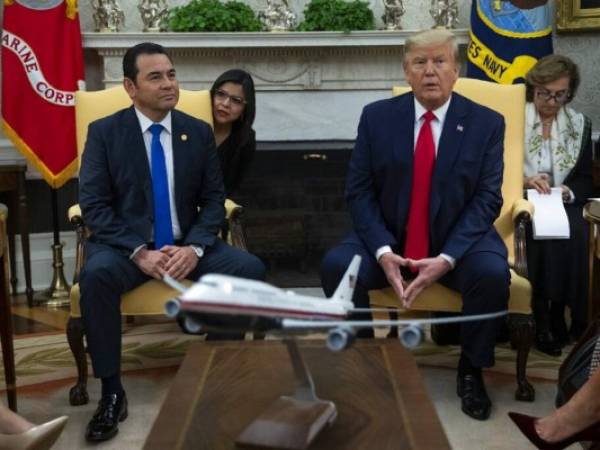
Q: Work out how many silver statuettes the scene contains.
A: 5